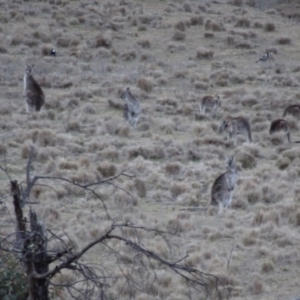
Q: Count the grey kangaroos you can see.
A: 7